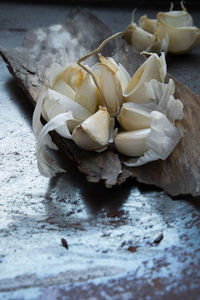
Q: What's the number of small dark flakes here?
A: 2